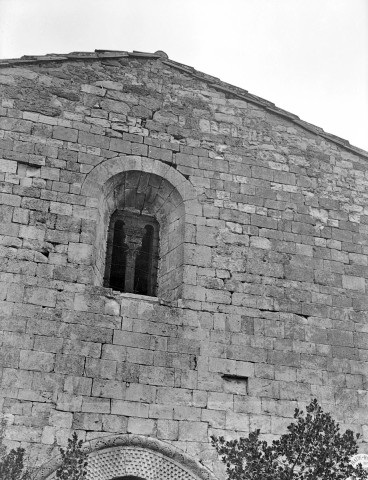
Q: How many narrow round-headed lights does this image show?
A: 2